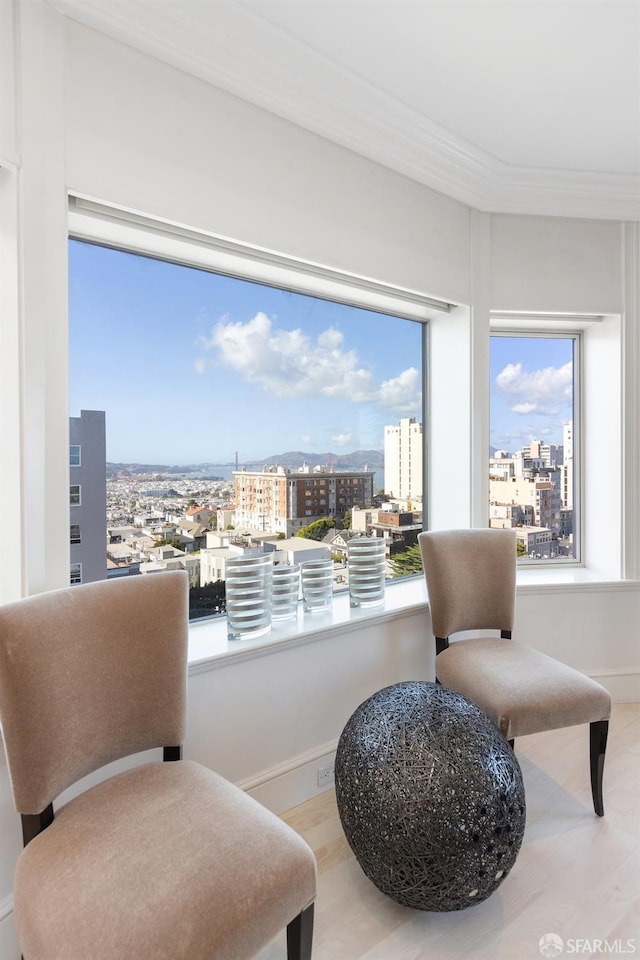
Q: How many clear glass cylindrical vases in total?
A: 4